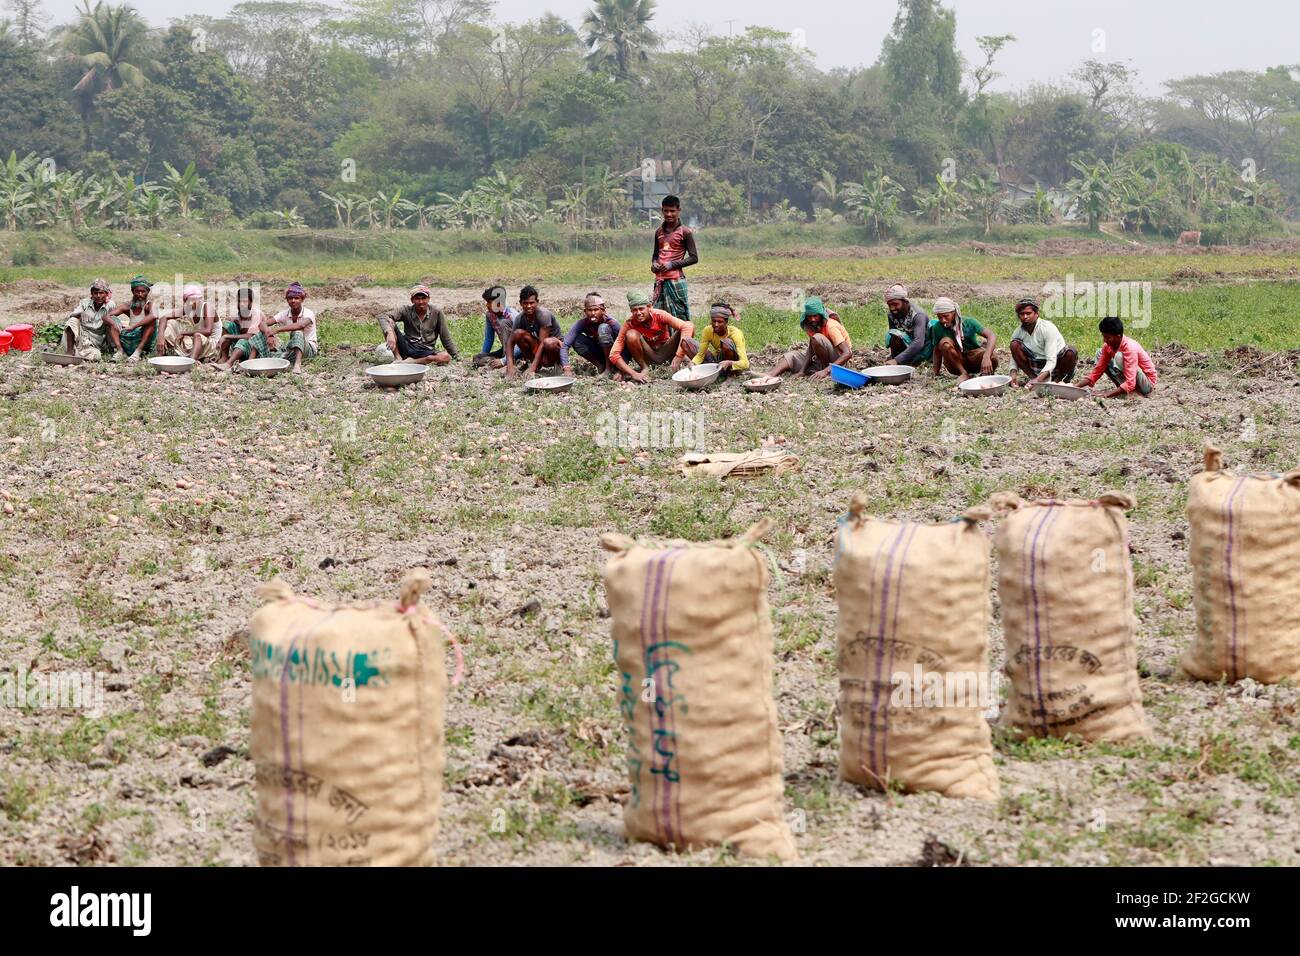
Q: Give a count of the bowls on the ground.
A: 11